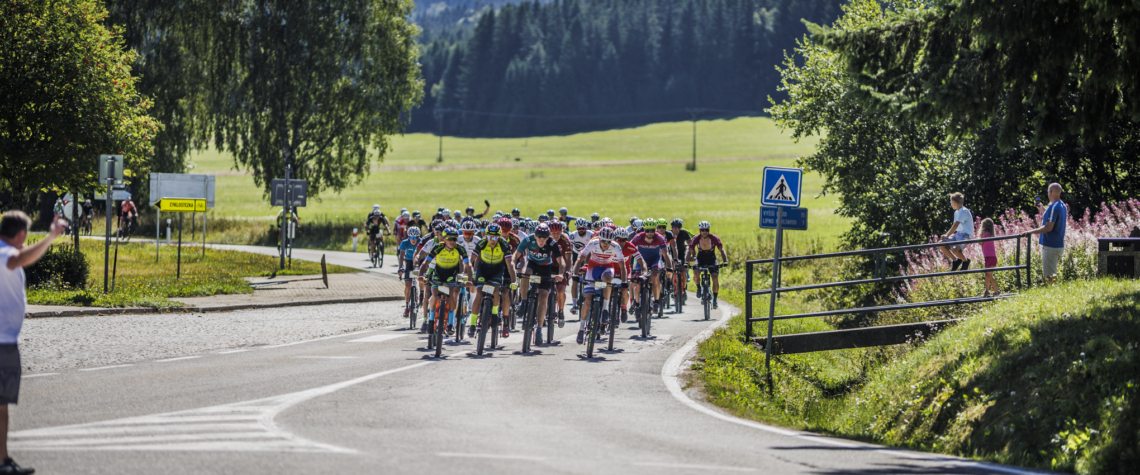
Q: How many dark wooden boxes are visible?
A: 1